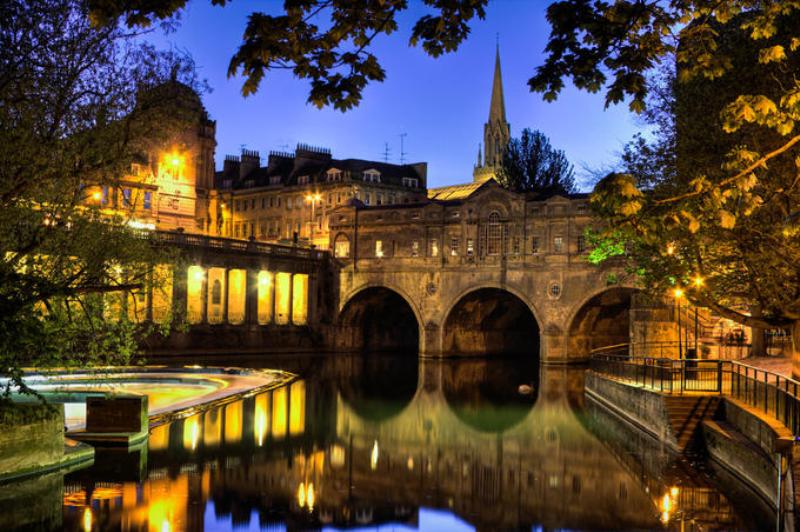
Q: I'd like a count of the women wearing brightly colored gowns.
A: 0